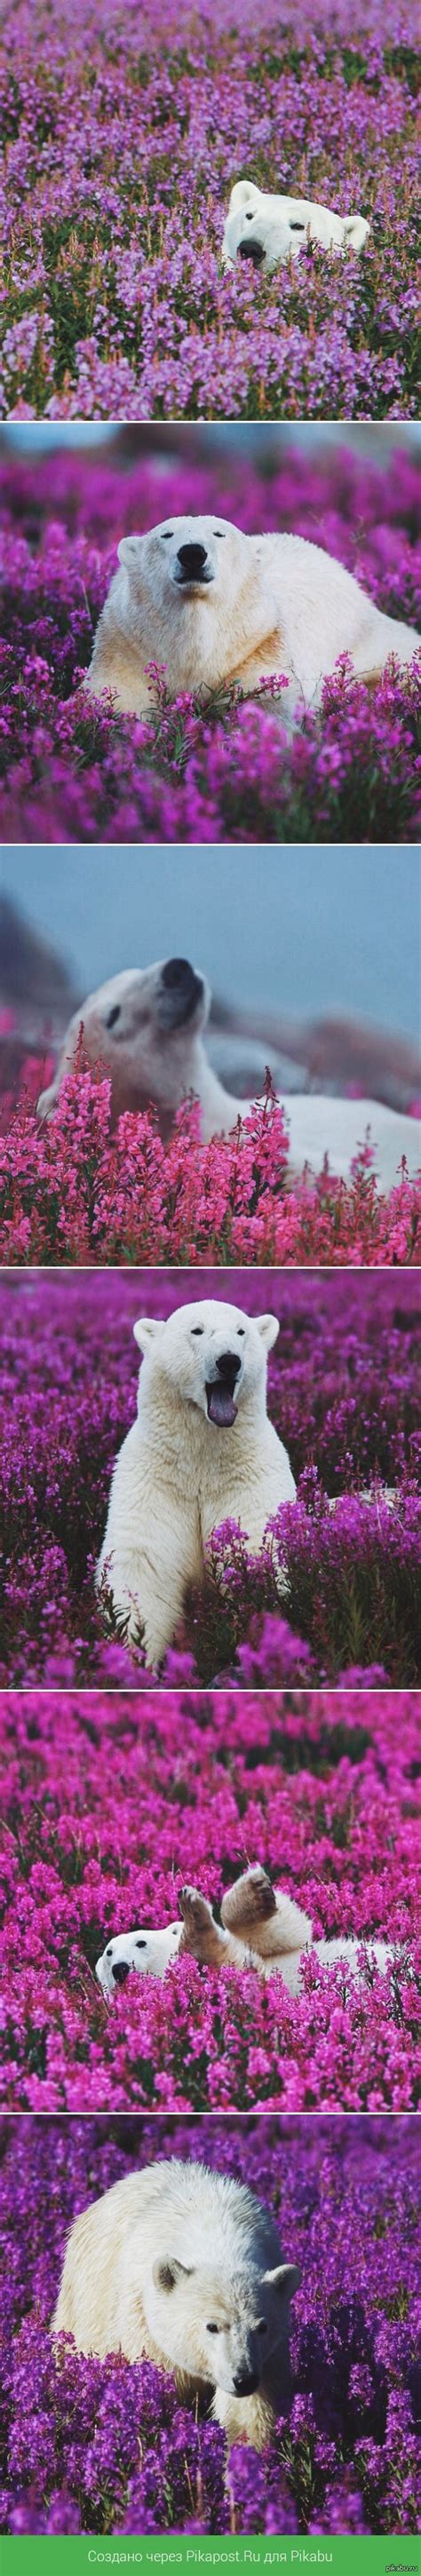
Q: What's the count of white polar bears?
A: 6